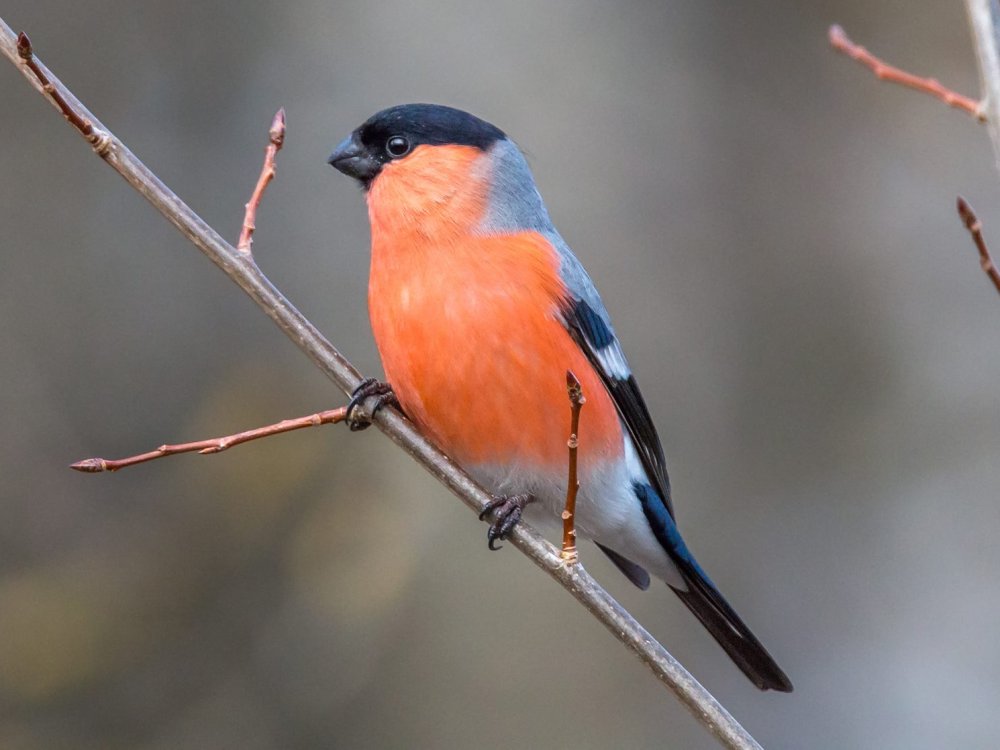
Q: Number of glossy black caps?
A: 1